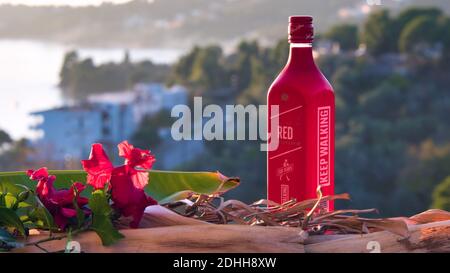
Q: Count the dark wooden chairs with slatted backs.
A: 0